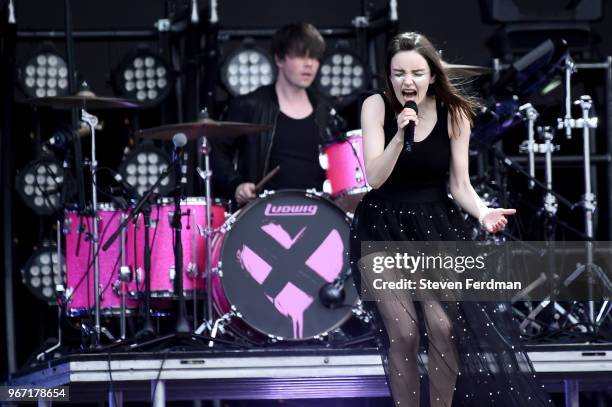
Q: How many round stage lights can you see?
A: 7